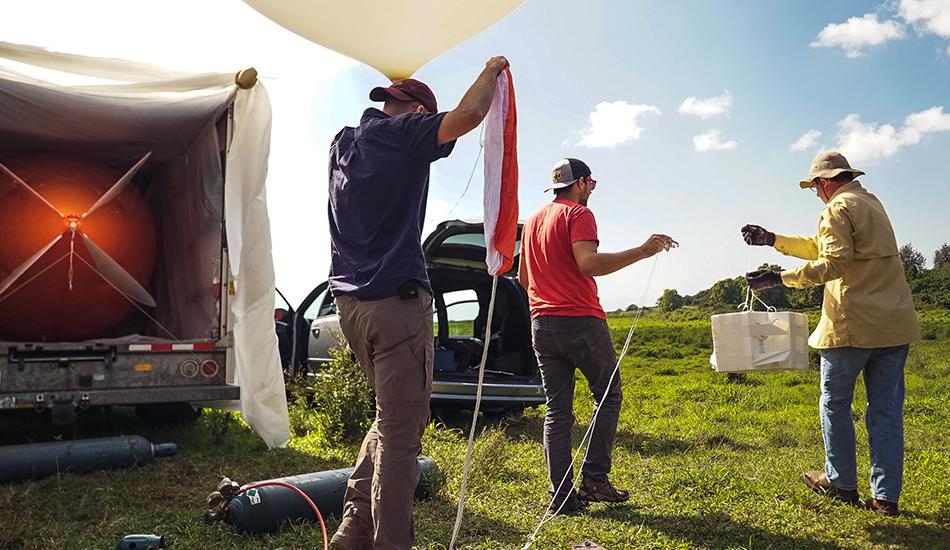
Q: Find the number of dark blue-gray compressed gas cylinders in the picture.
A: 2